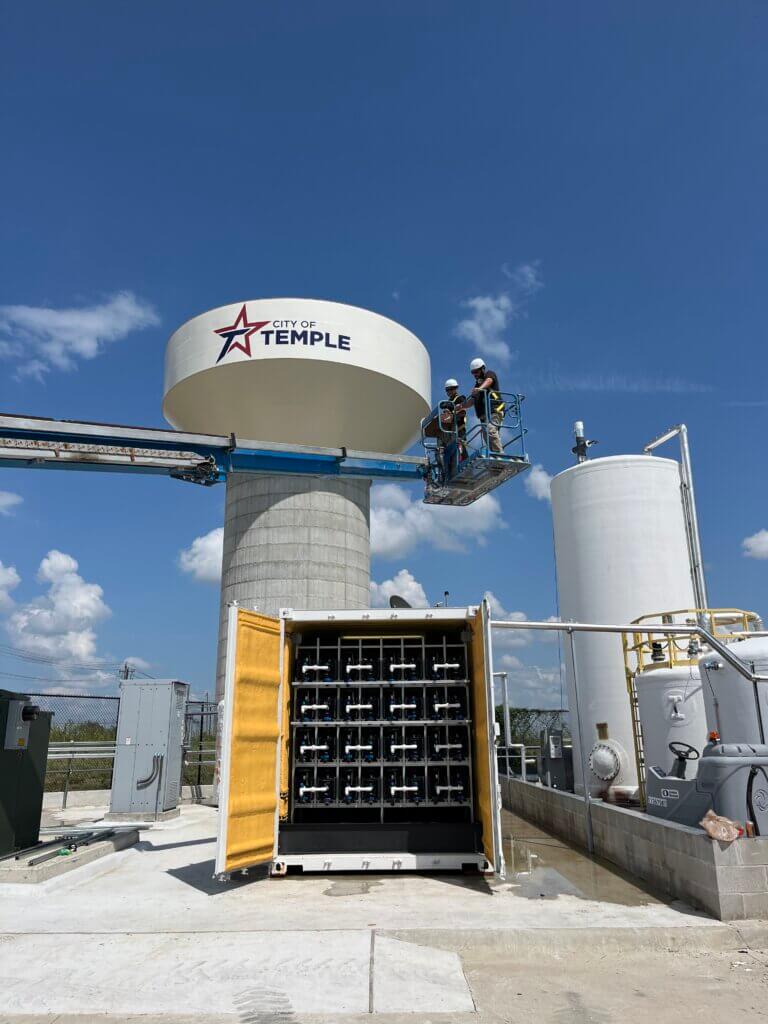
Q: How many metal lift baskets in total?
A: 1